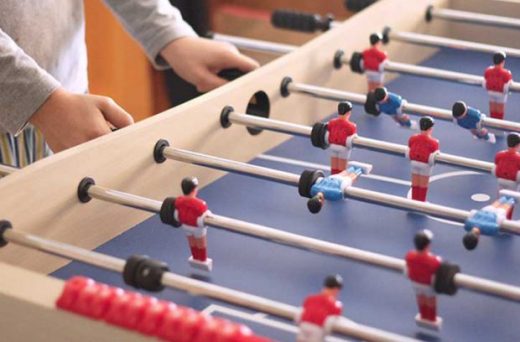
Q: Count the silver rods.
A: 8